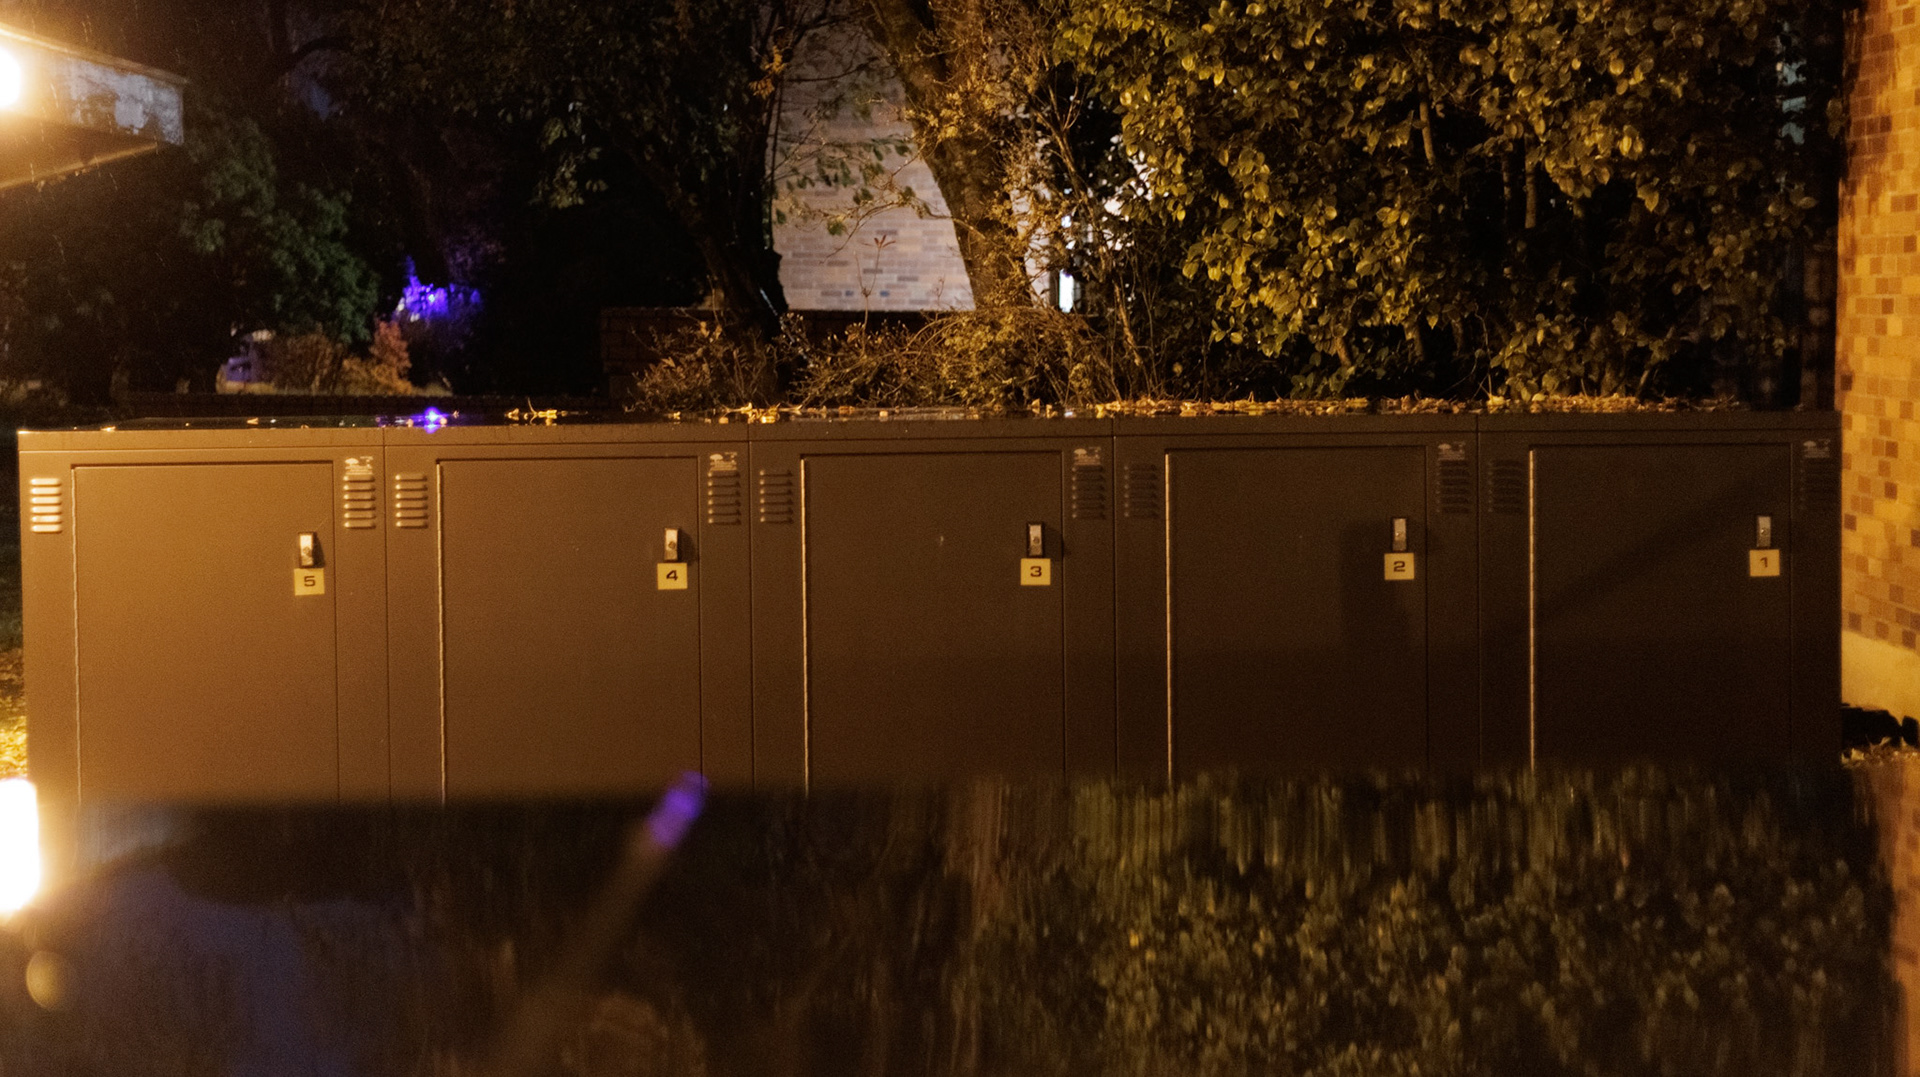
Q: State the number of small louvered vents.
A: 10